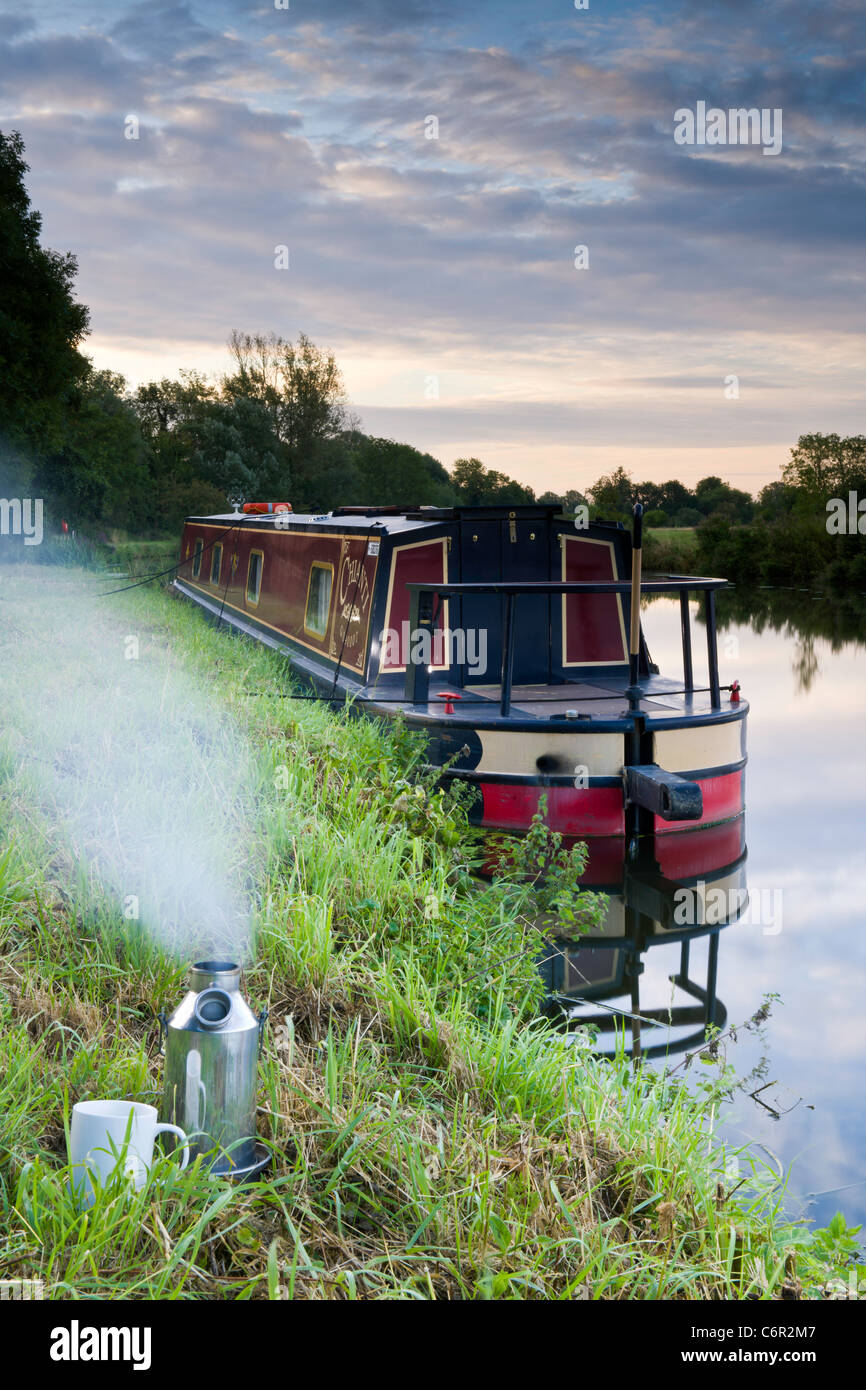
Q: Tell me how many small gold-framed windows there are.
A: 4